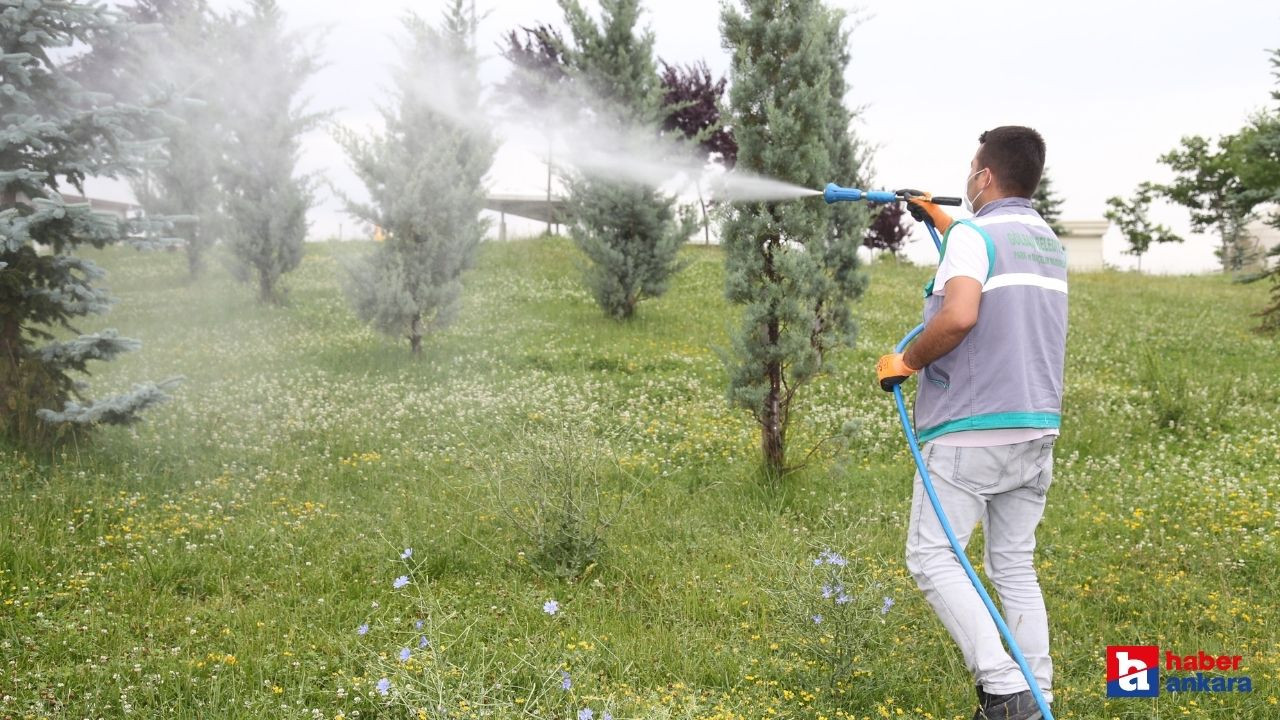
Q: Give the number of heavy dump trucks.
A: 0